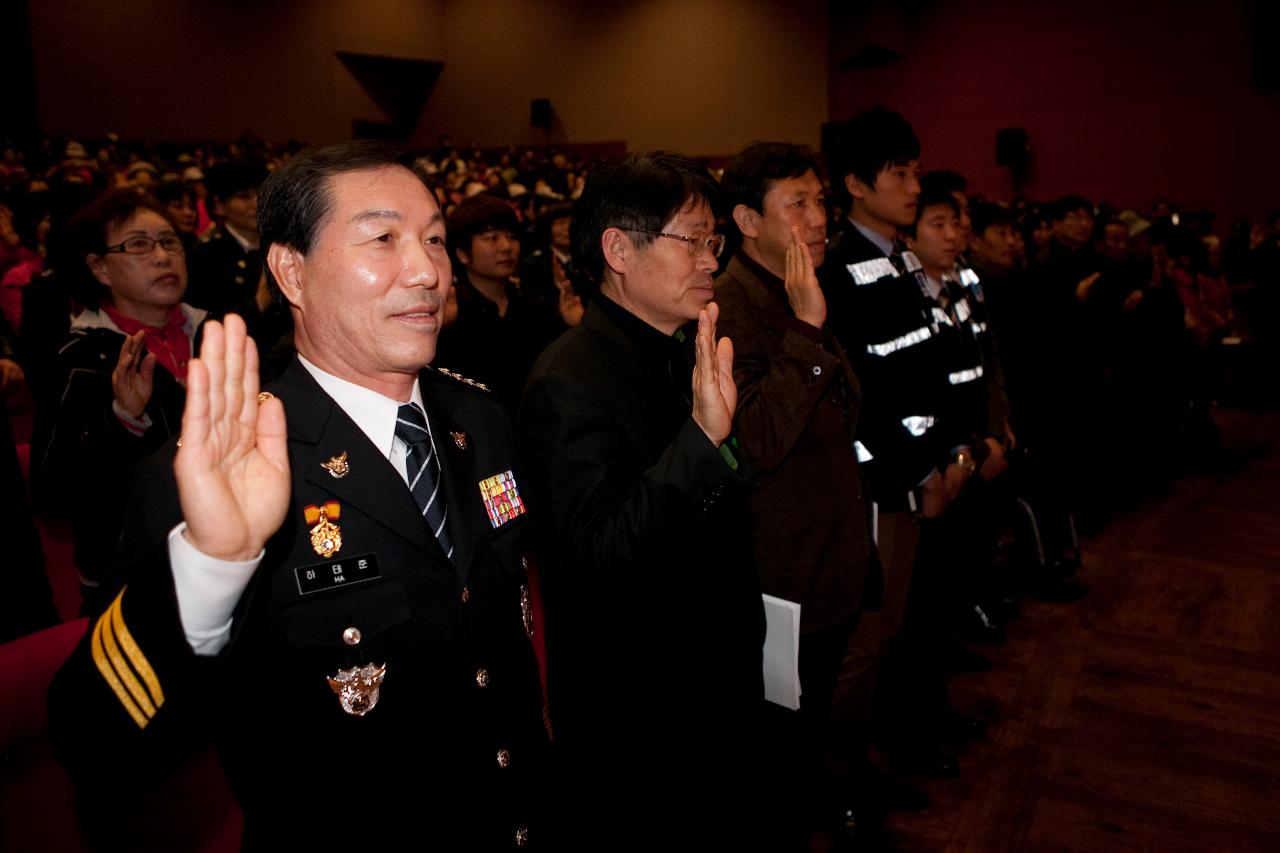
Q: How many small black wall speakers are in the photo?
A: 2